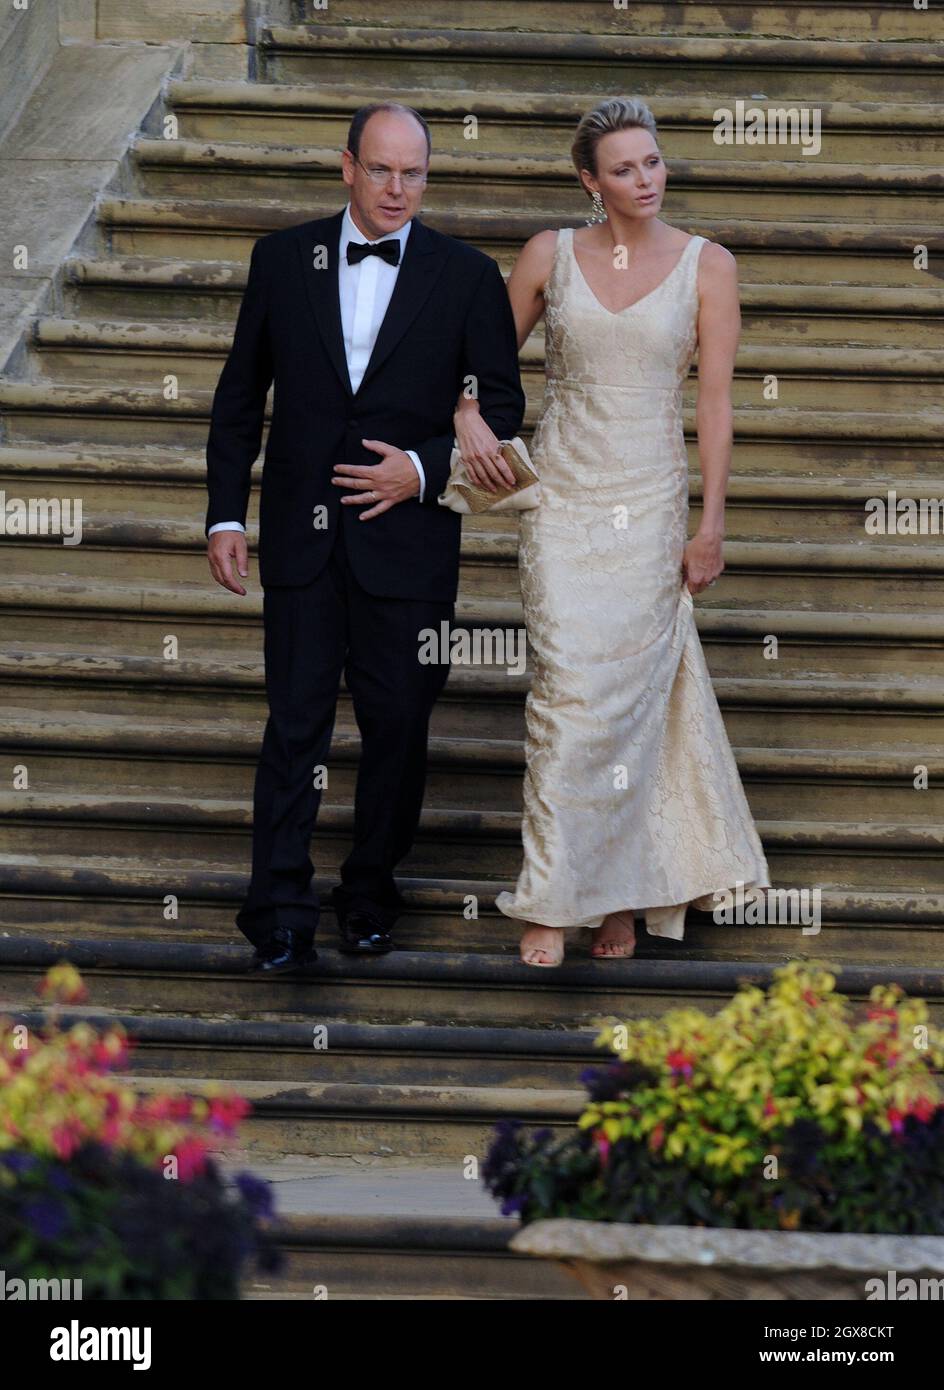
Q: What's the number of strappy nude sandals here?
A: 2